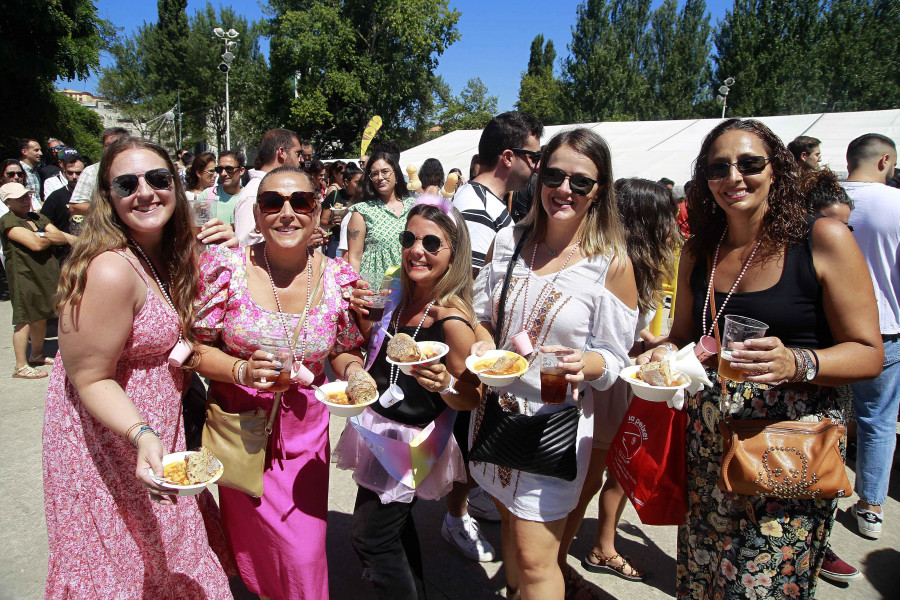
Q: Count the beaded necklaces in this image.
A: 5